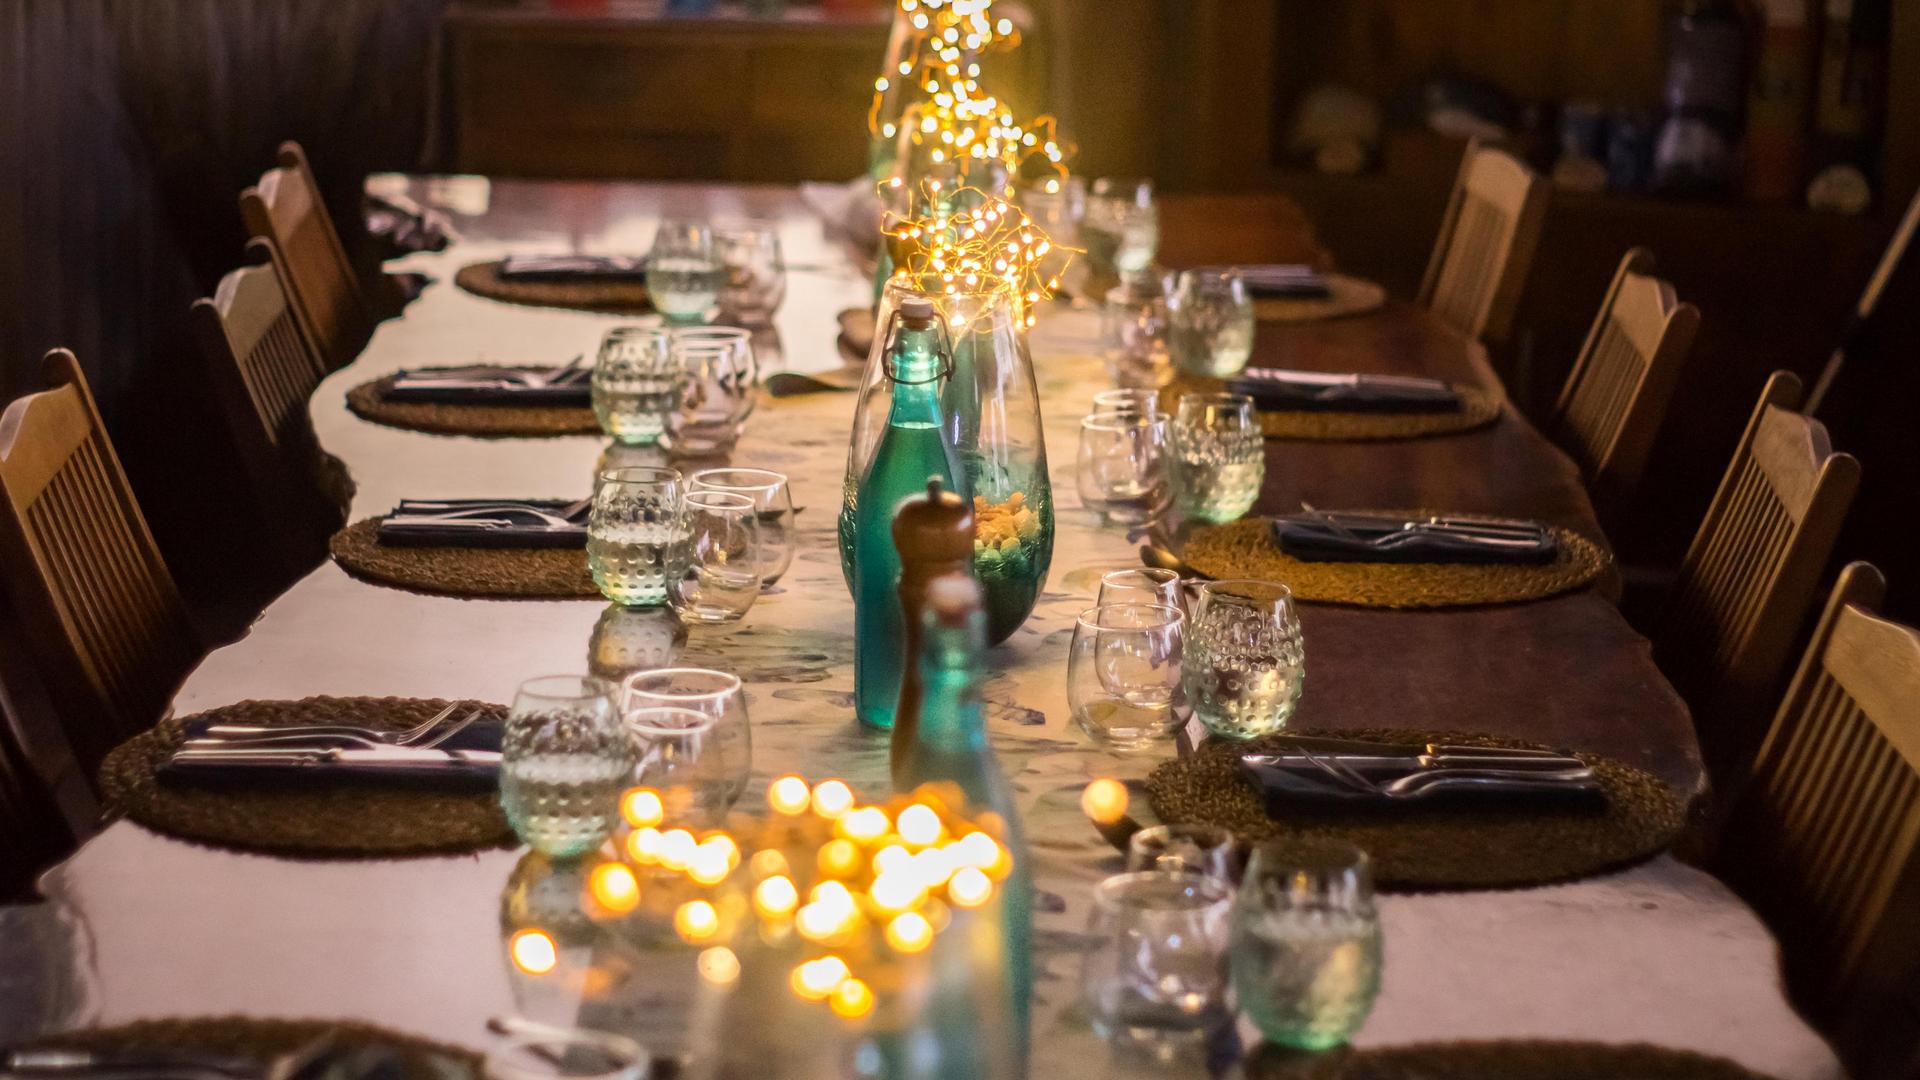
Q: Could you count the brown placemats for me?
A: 10